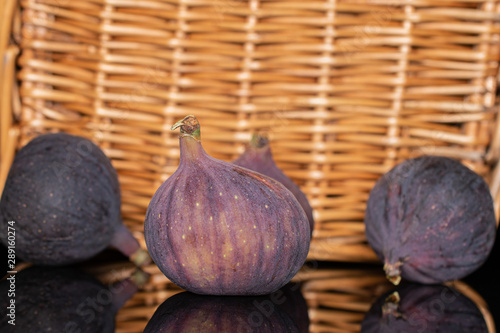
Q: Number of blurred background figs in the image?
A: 3